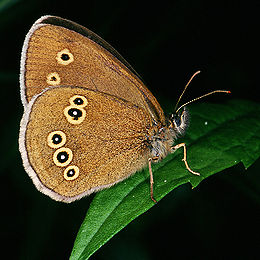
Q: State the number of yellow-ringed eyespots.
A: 7